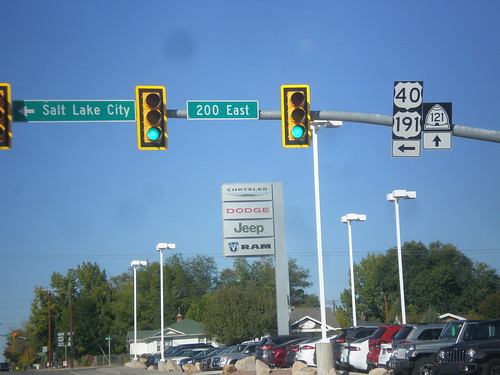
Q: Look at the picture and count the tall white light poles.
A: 5